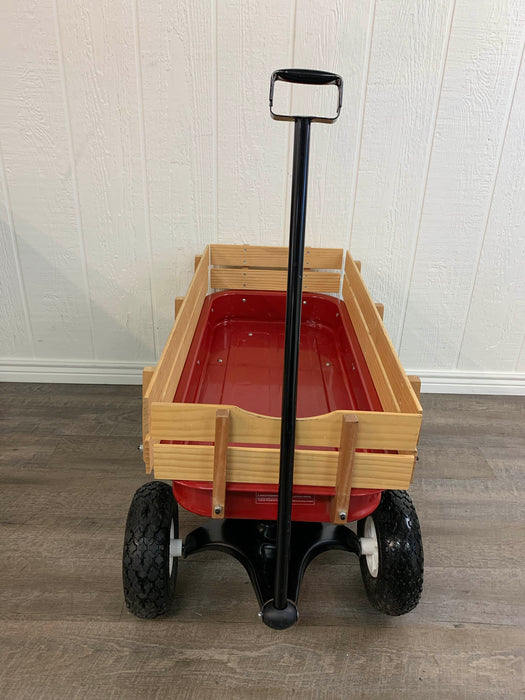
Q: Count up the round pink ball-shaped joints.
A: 0